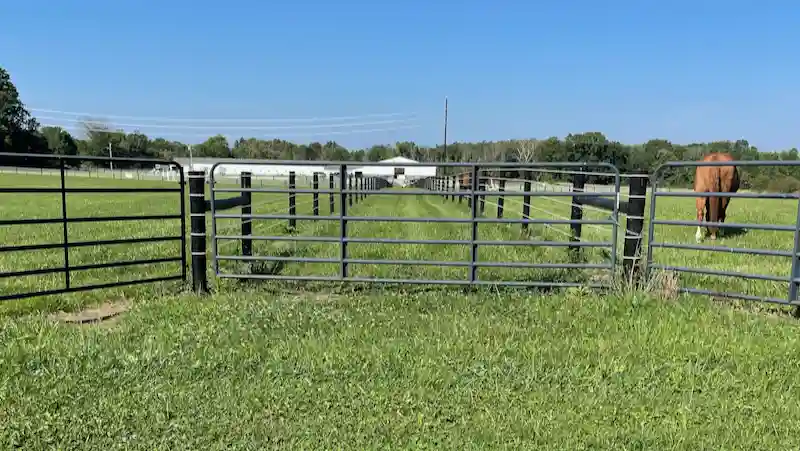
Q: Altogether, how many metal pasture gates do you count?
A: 3